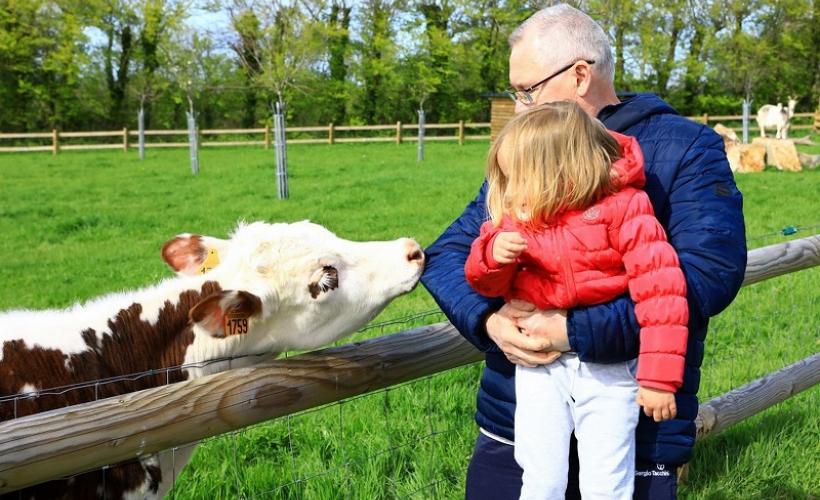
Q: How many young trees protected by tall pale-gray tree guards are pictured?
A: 5